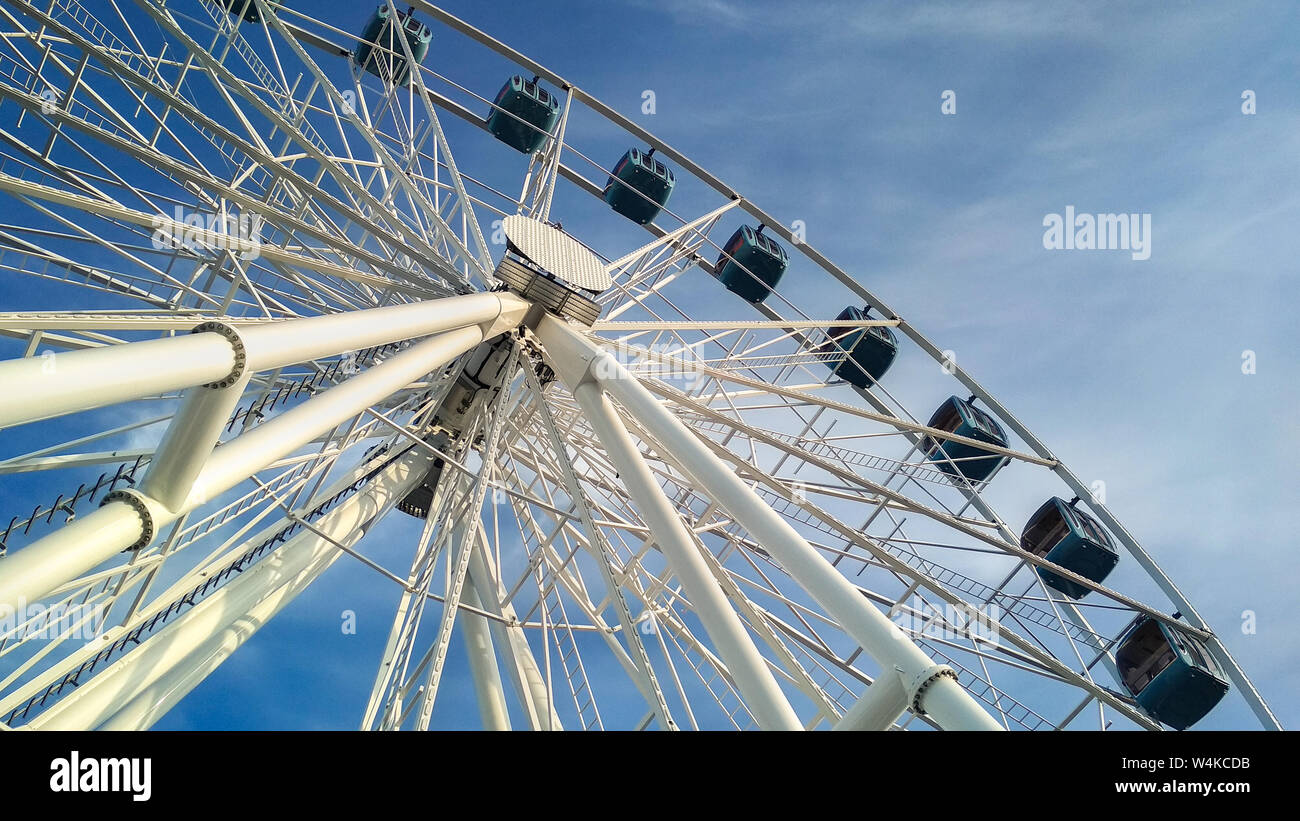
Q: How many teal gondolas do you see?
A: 9